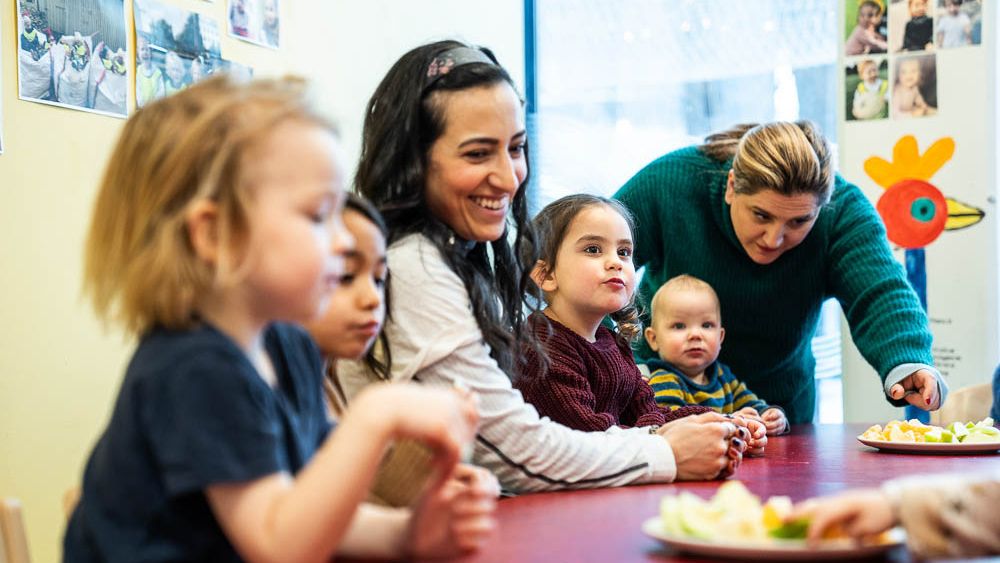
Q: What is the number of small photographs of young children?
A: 5